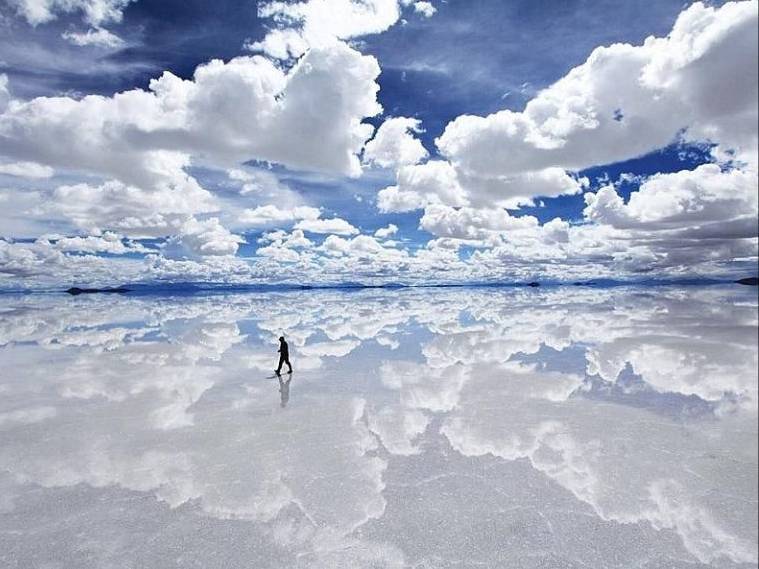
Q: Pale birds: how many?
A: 0